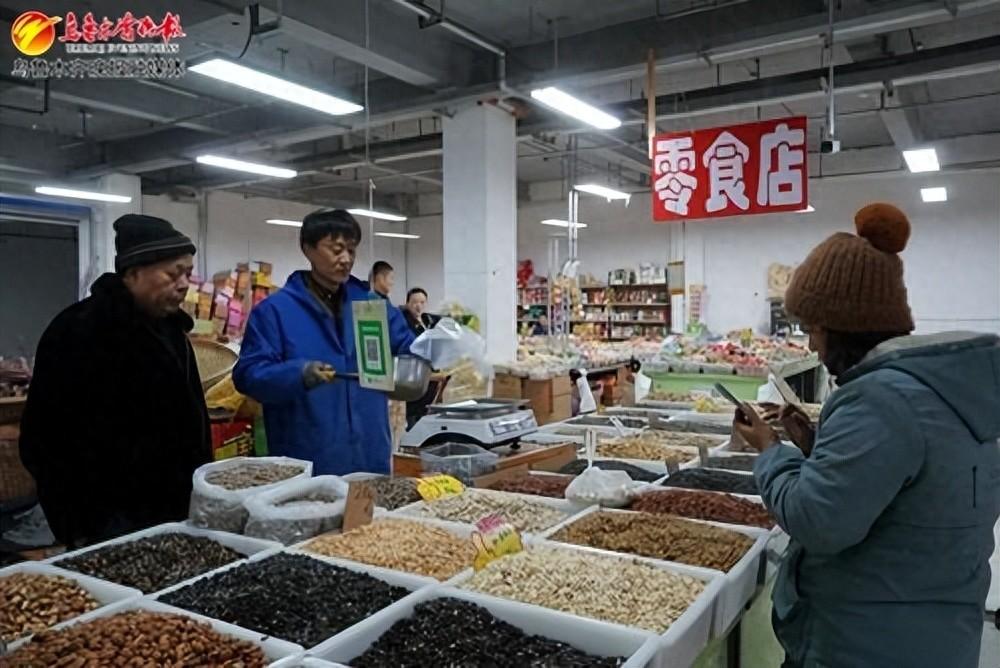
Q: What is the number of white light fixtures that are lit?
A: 12